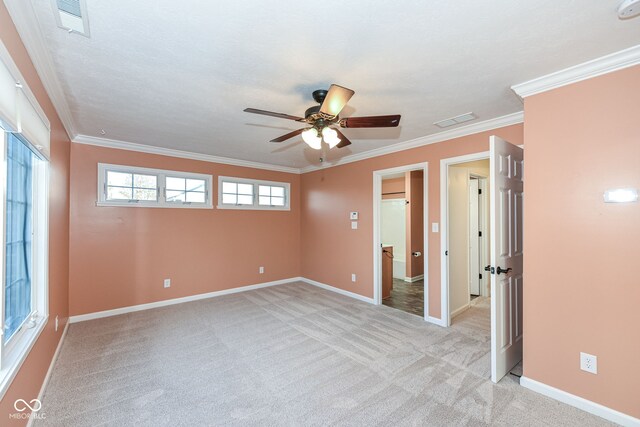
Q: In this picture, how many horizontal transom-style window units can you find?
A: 2